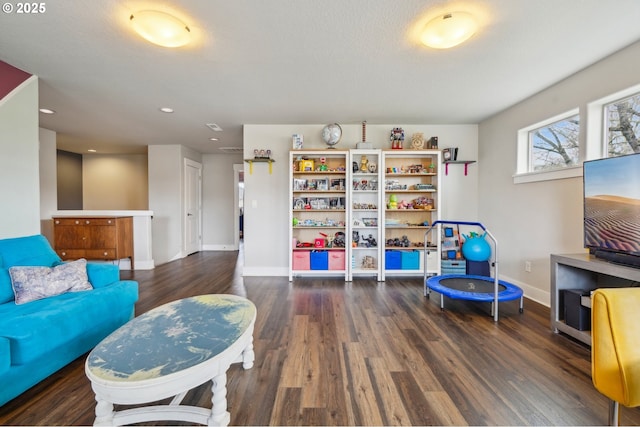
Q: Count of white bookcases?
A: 3